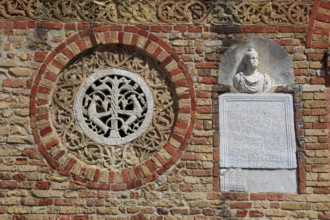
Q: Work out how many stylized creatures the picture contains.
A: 2